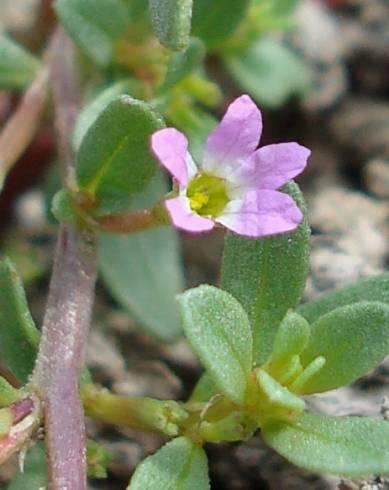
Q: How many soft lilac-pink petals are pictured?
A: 5